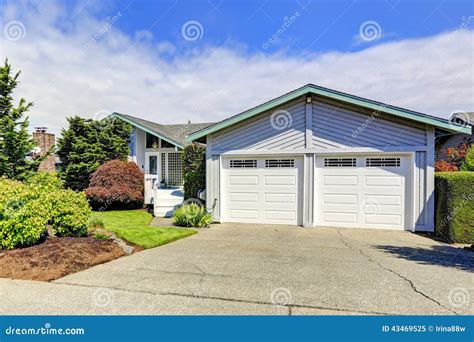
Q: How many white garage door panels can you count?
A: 12